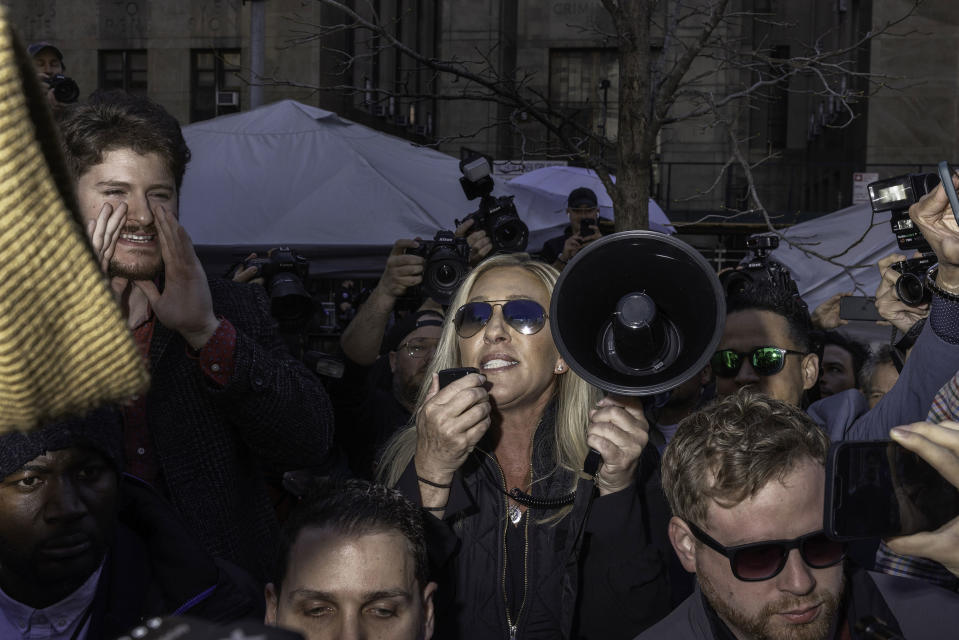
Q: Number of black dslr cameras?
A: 6